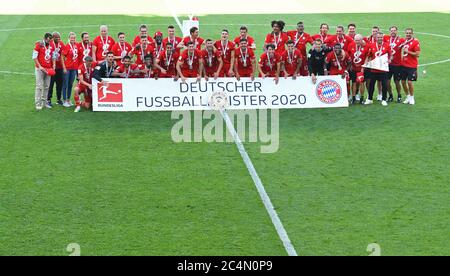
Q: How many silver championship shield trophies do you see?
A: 1